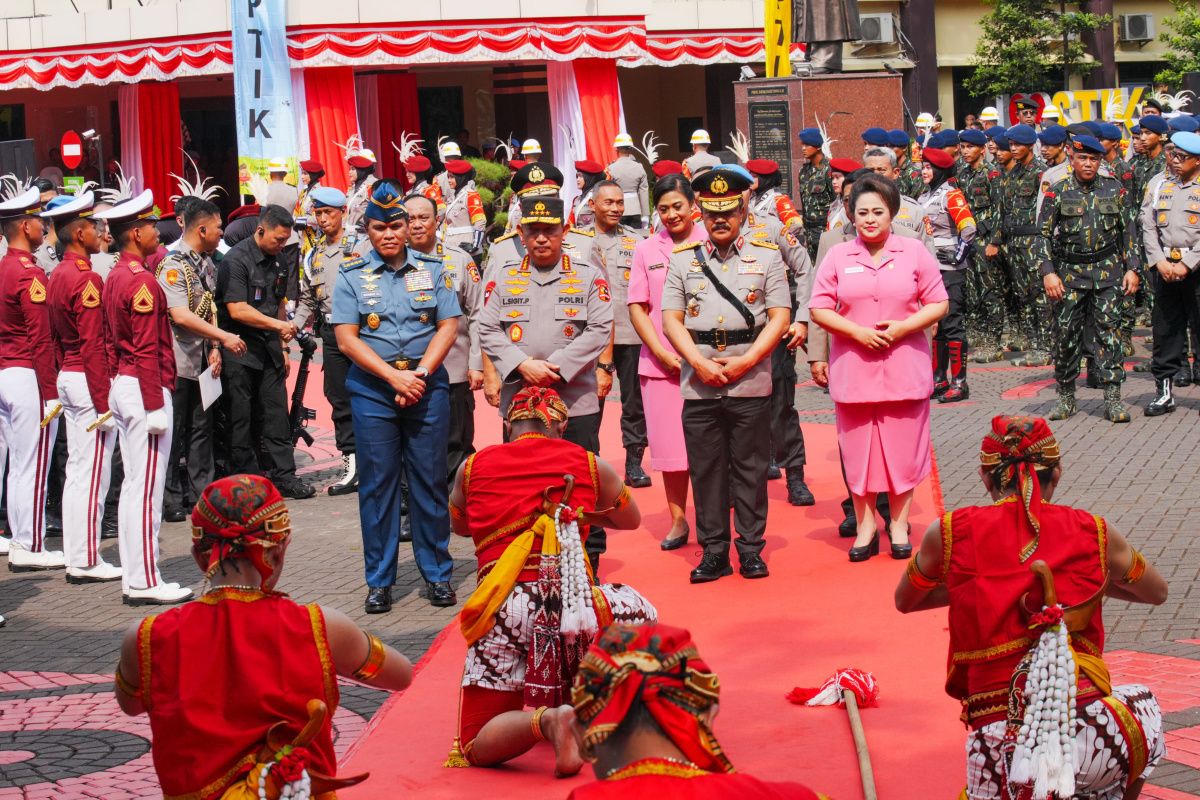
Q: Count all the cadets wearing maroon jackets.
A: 3